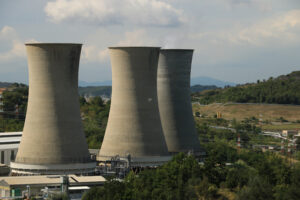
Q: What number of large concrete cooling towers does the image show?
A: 3